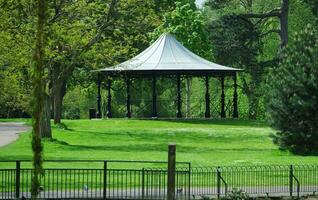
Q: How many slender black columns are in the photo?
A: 8